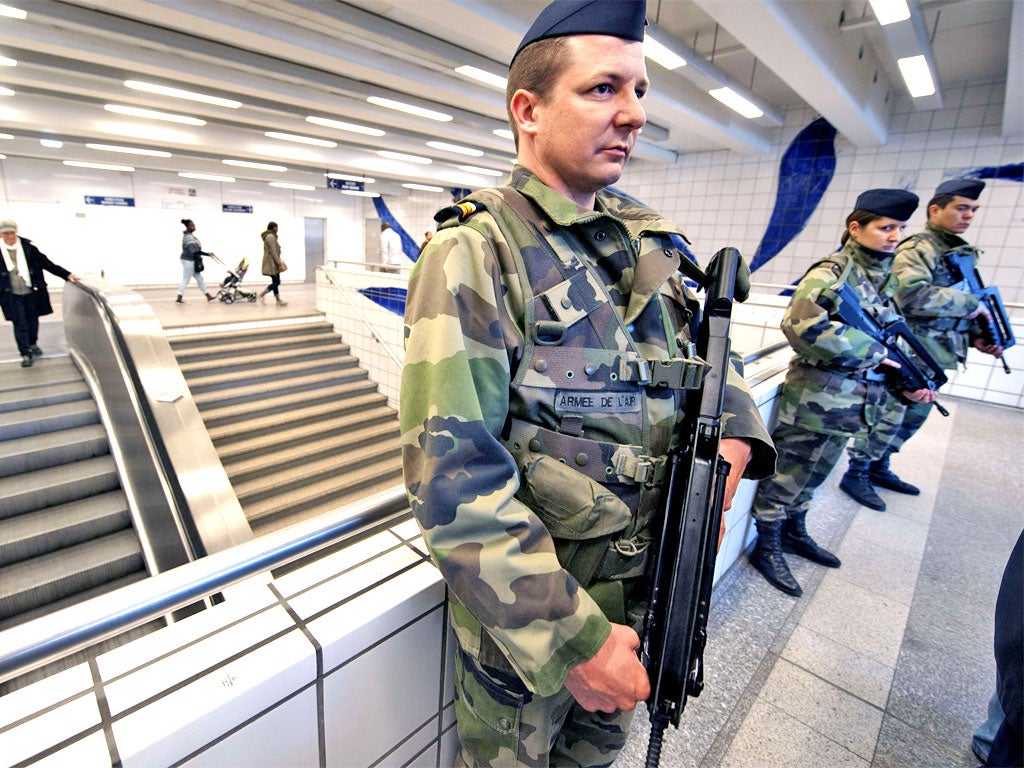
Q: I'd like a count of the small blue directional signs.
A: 3